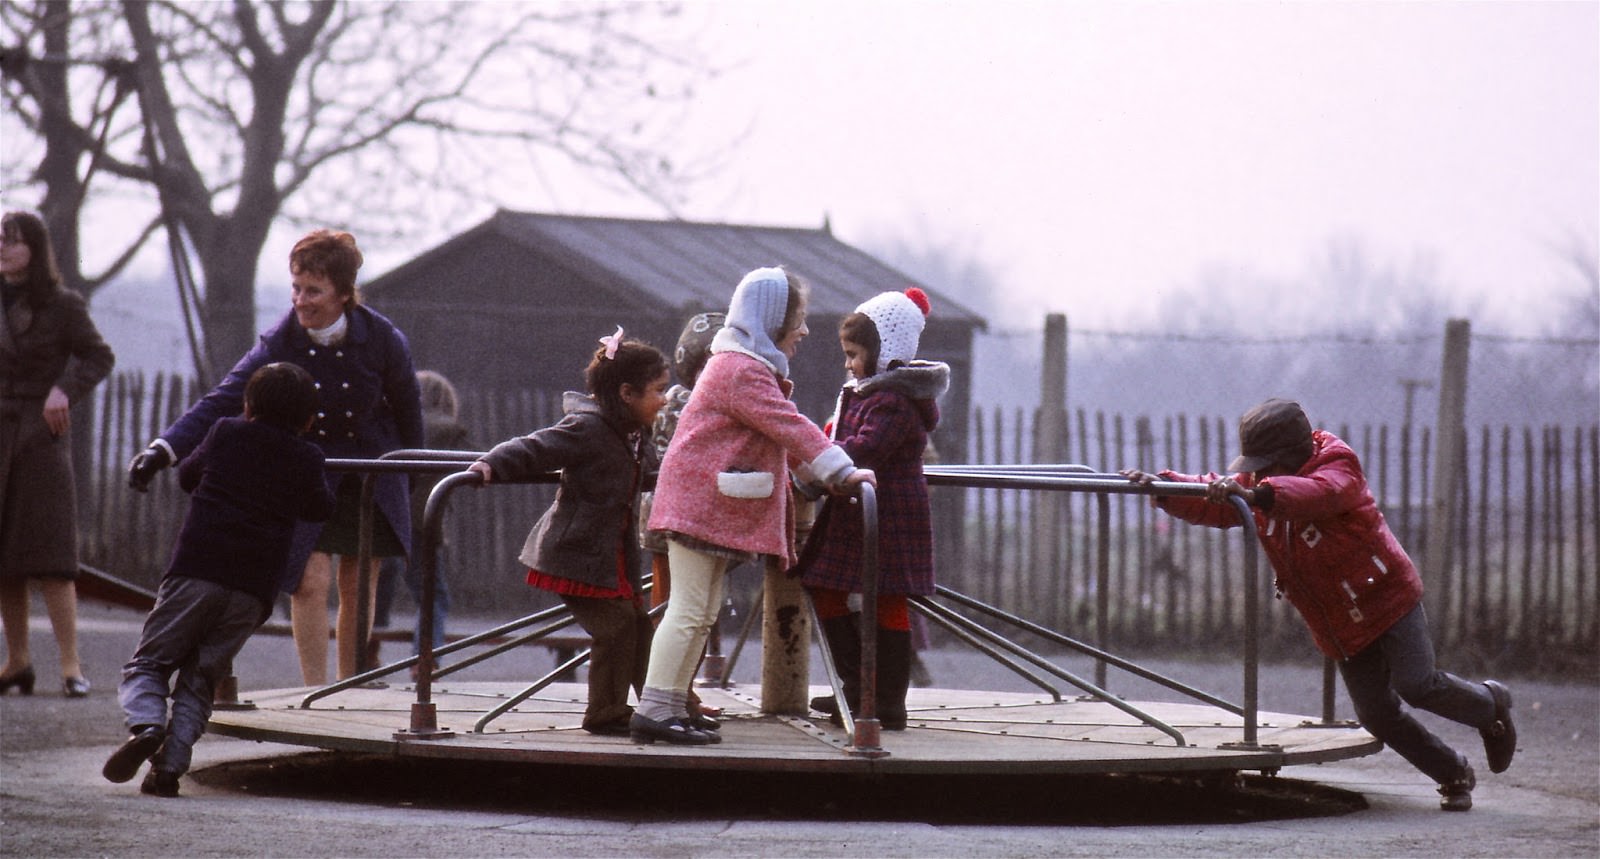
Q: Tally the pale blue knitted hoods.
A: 1